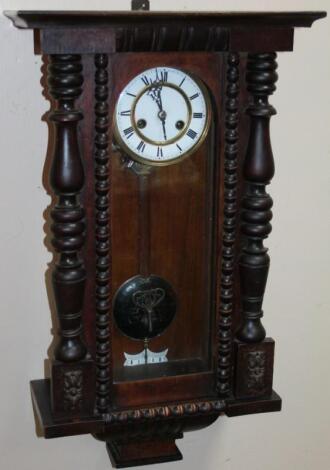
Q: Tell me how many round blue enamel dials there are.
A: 0